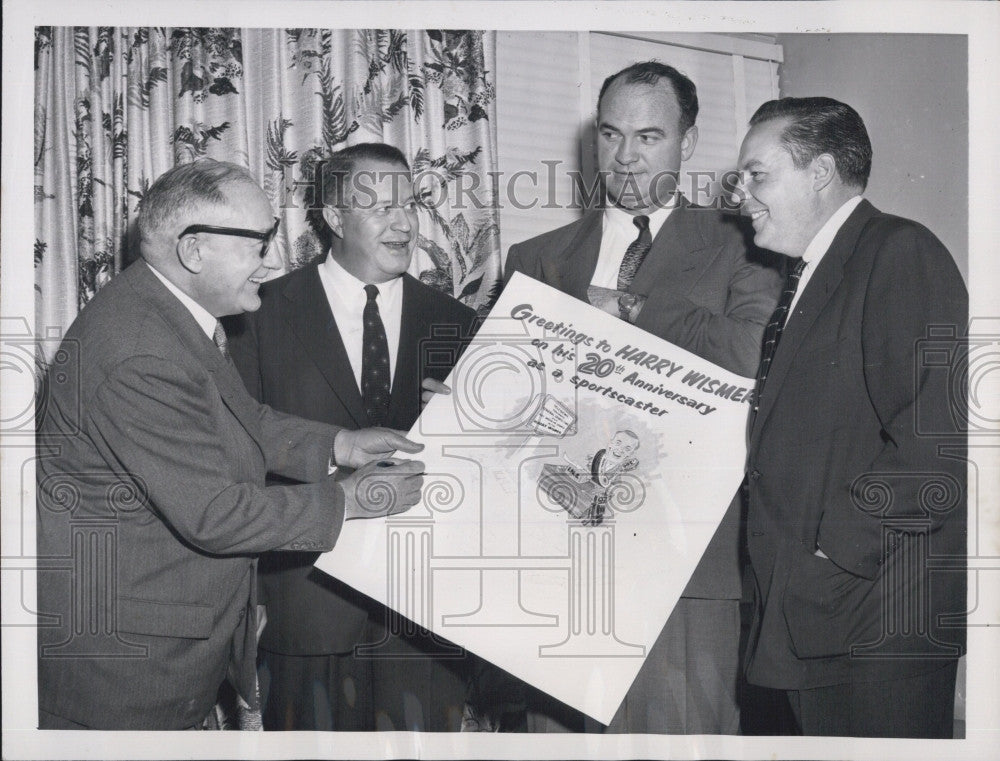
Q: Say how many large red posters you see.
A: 0